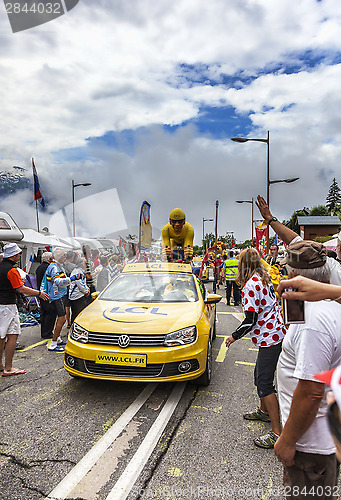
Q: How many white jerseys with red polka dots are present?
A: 1